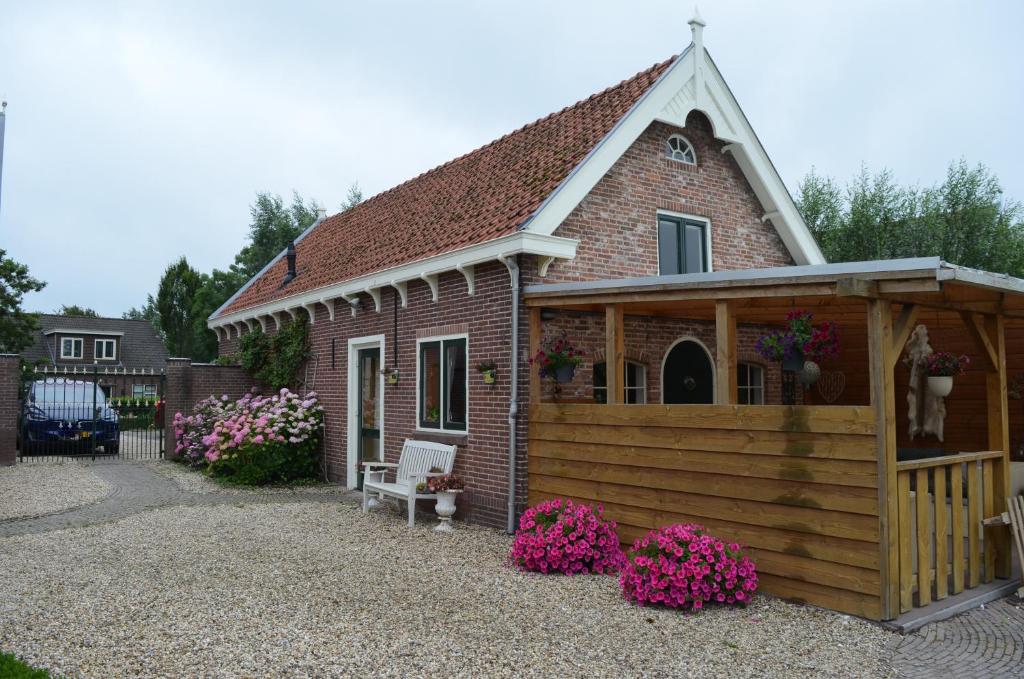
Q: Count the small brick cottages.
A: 1